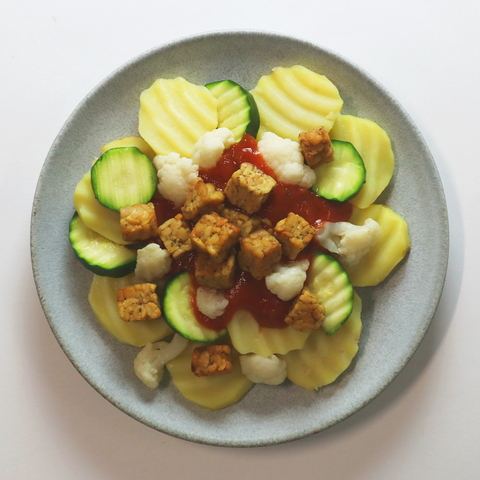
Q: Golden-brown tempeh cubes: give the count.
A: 13